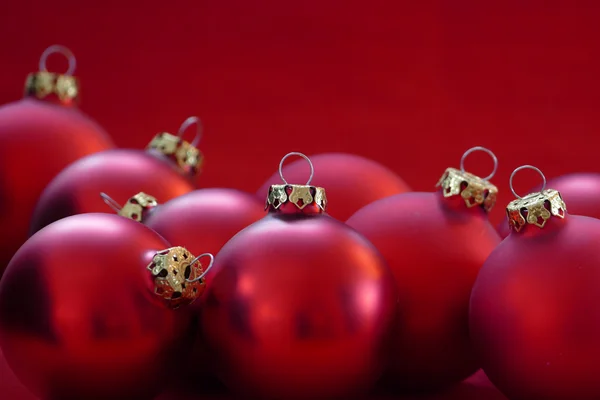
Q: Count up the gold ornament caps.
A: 7